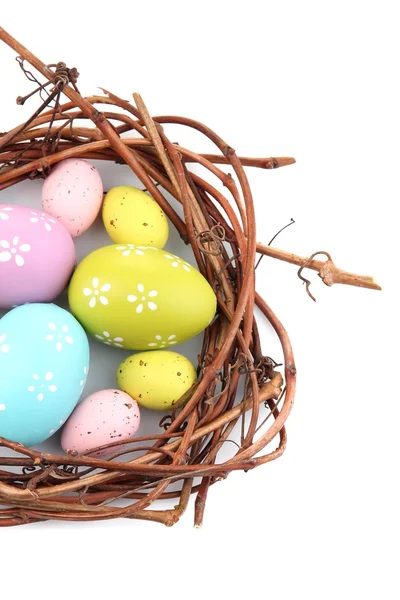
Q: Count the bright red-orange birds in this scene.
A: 0